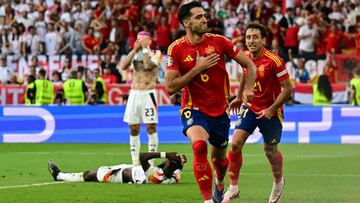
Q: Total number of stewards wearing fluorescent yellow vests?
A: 6